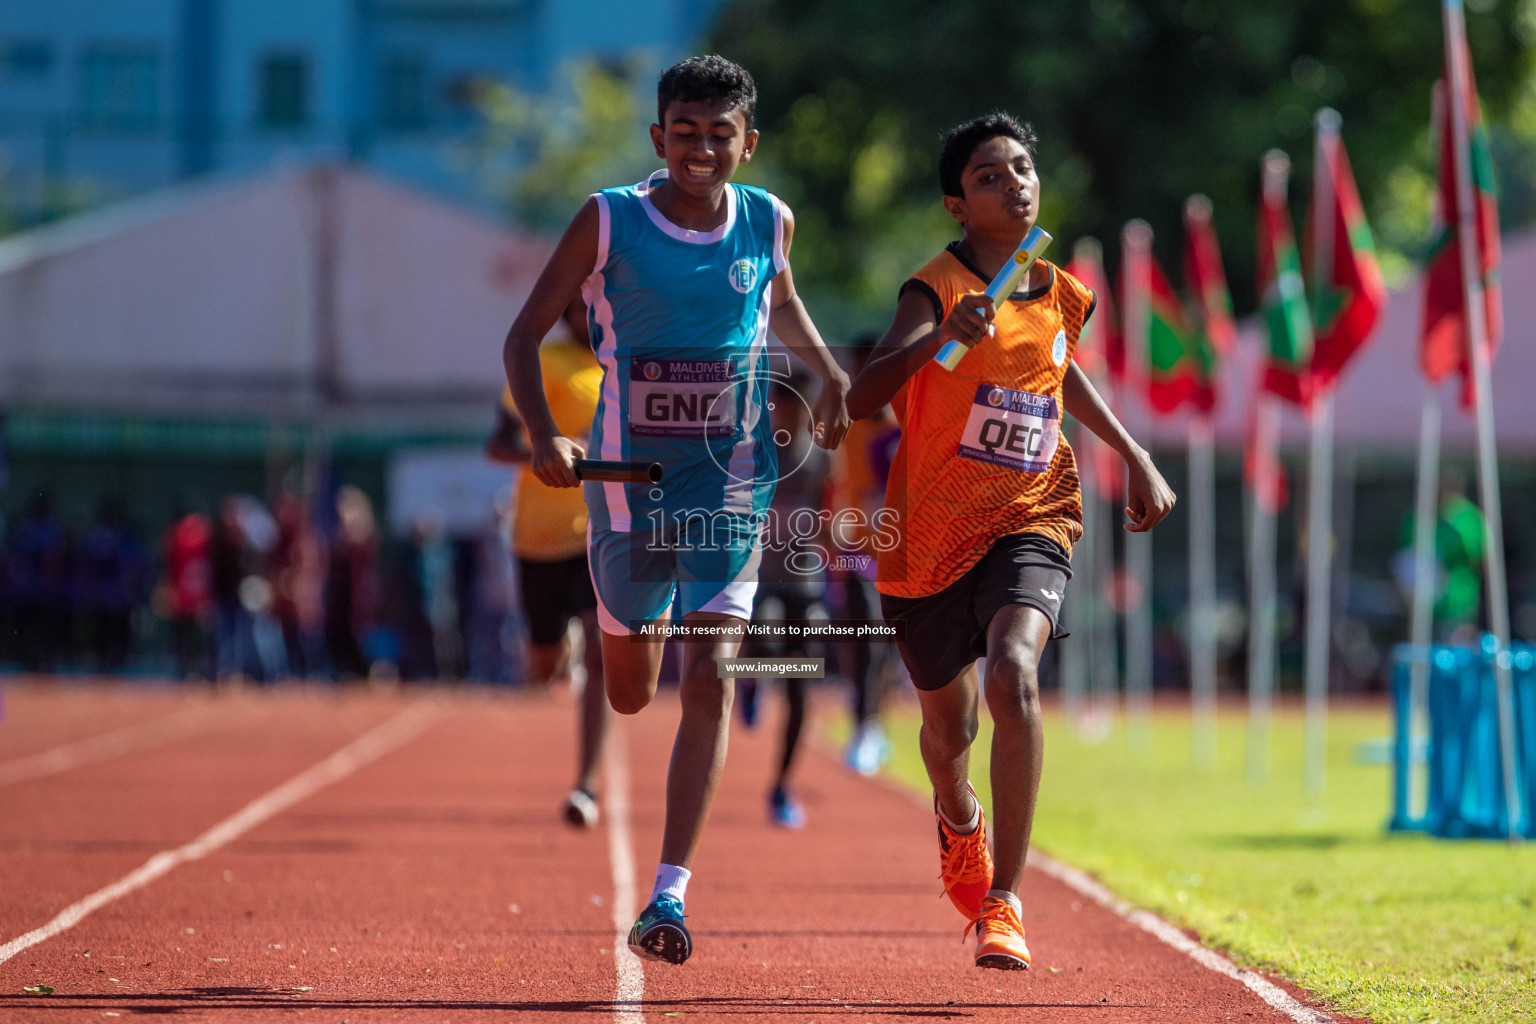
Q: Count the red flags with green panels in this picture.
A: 7